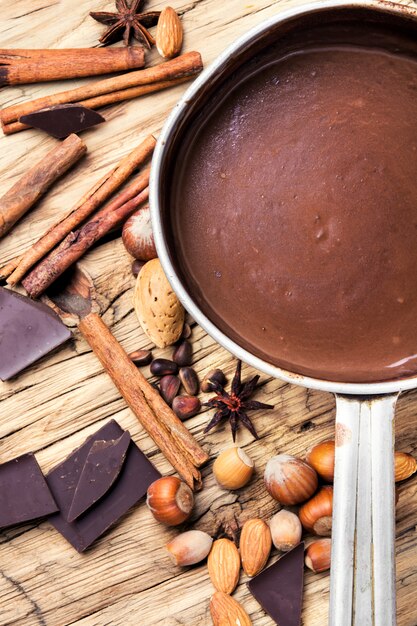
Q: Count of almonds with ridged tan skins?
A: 5